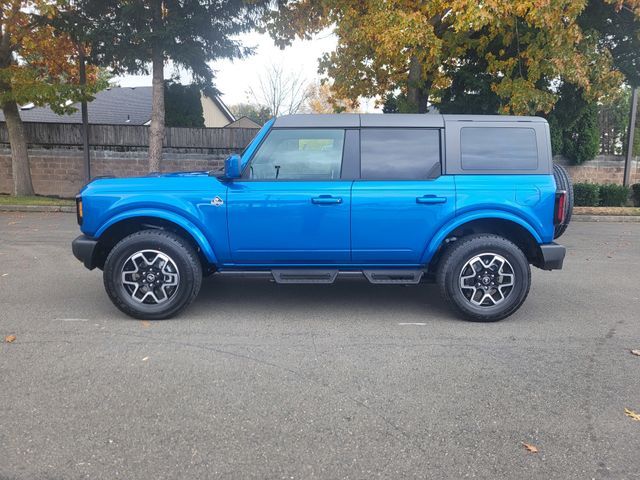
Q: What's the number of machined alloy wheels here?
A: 2